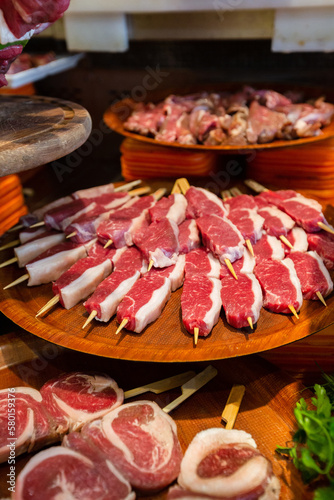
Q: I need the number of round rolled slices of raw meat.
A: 5